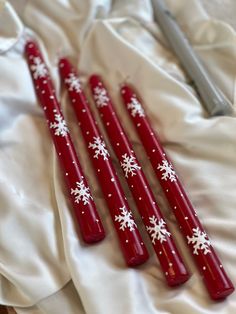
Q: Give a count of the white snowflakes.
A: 12